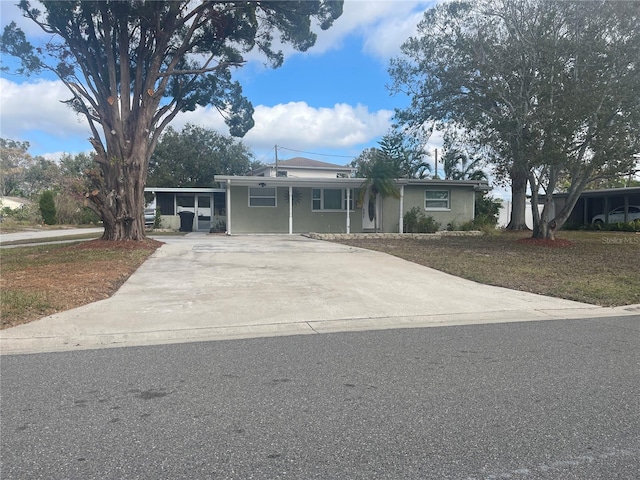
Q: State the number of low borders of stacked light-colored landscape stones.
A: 1